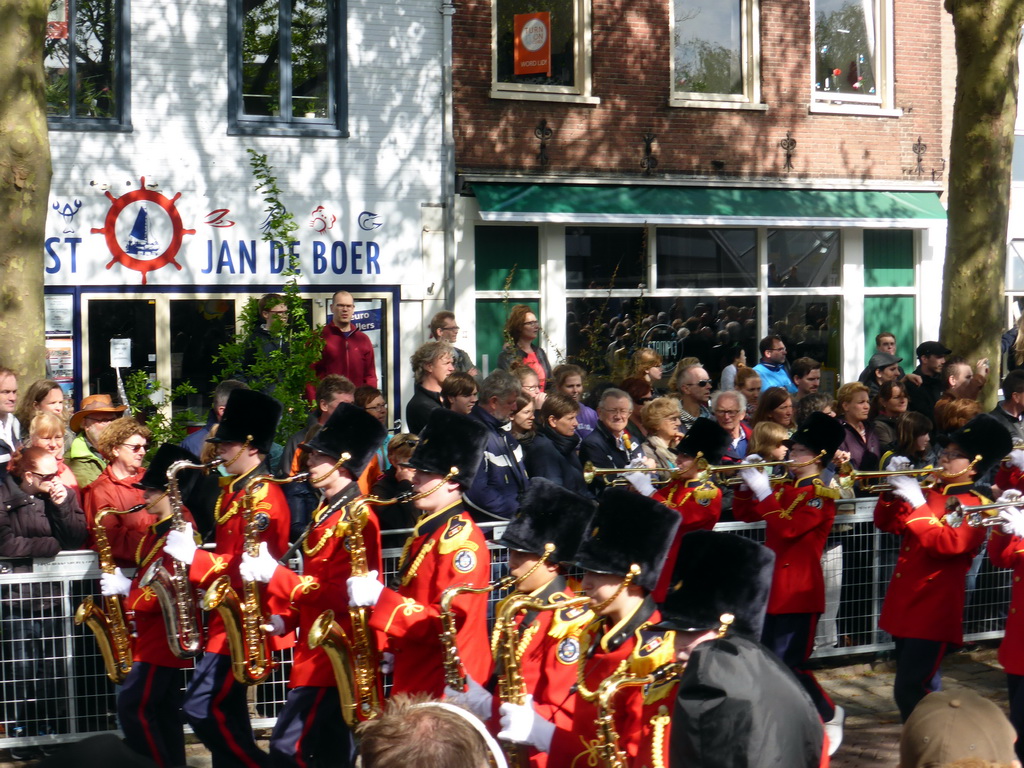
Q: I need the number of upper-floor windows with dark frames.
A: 2